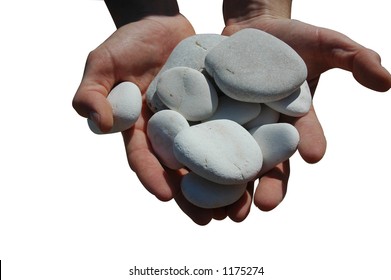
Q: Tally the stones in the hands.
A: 11